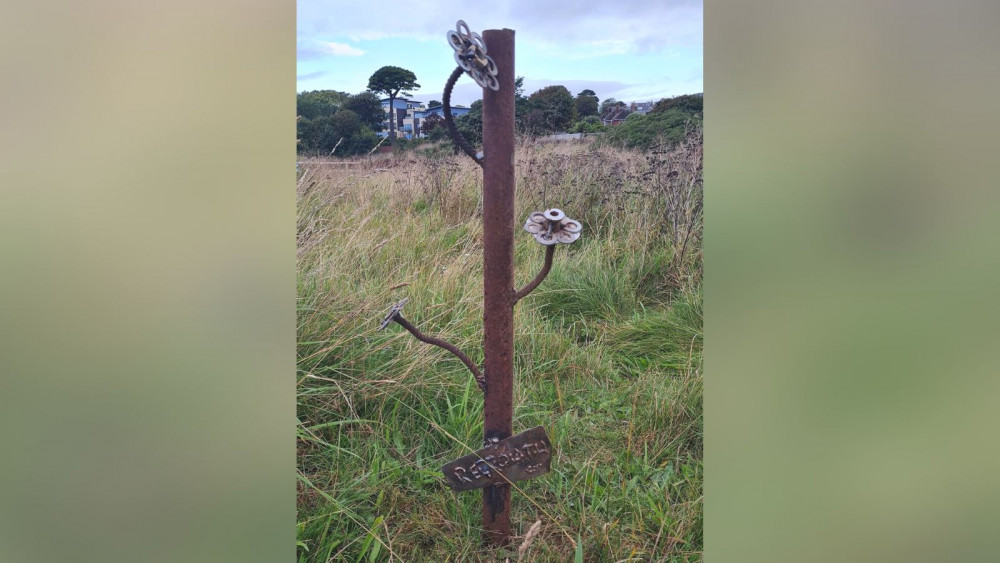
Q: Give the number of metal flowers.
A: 3